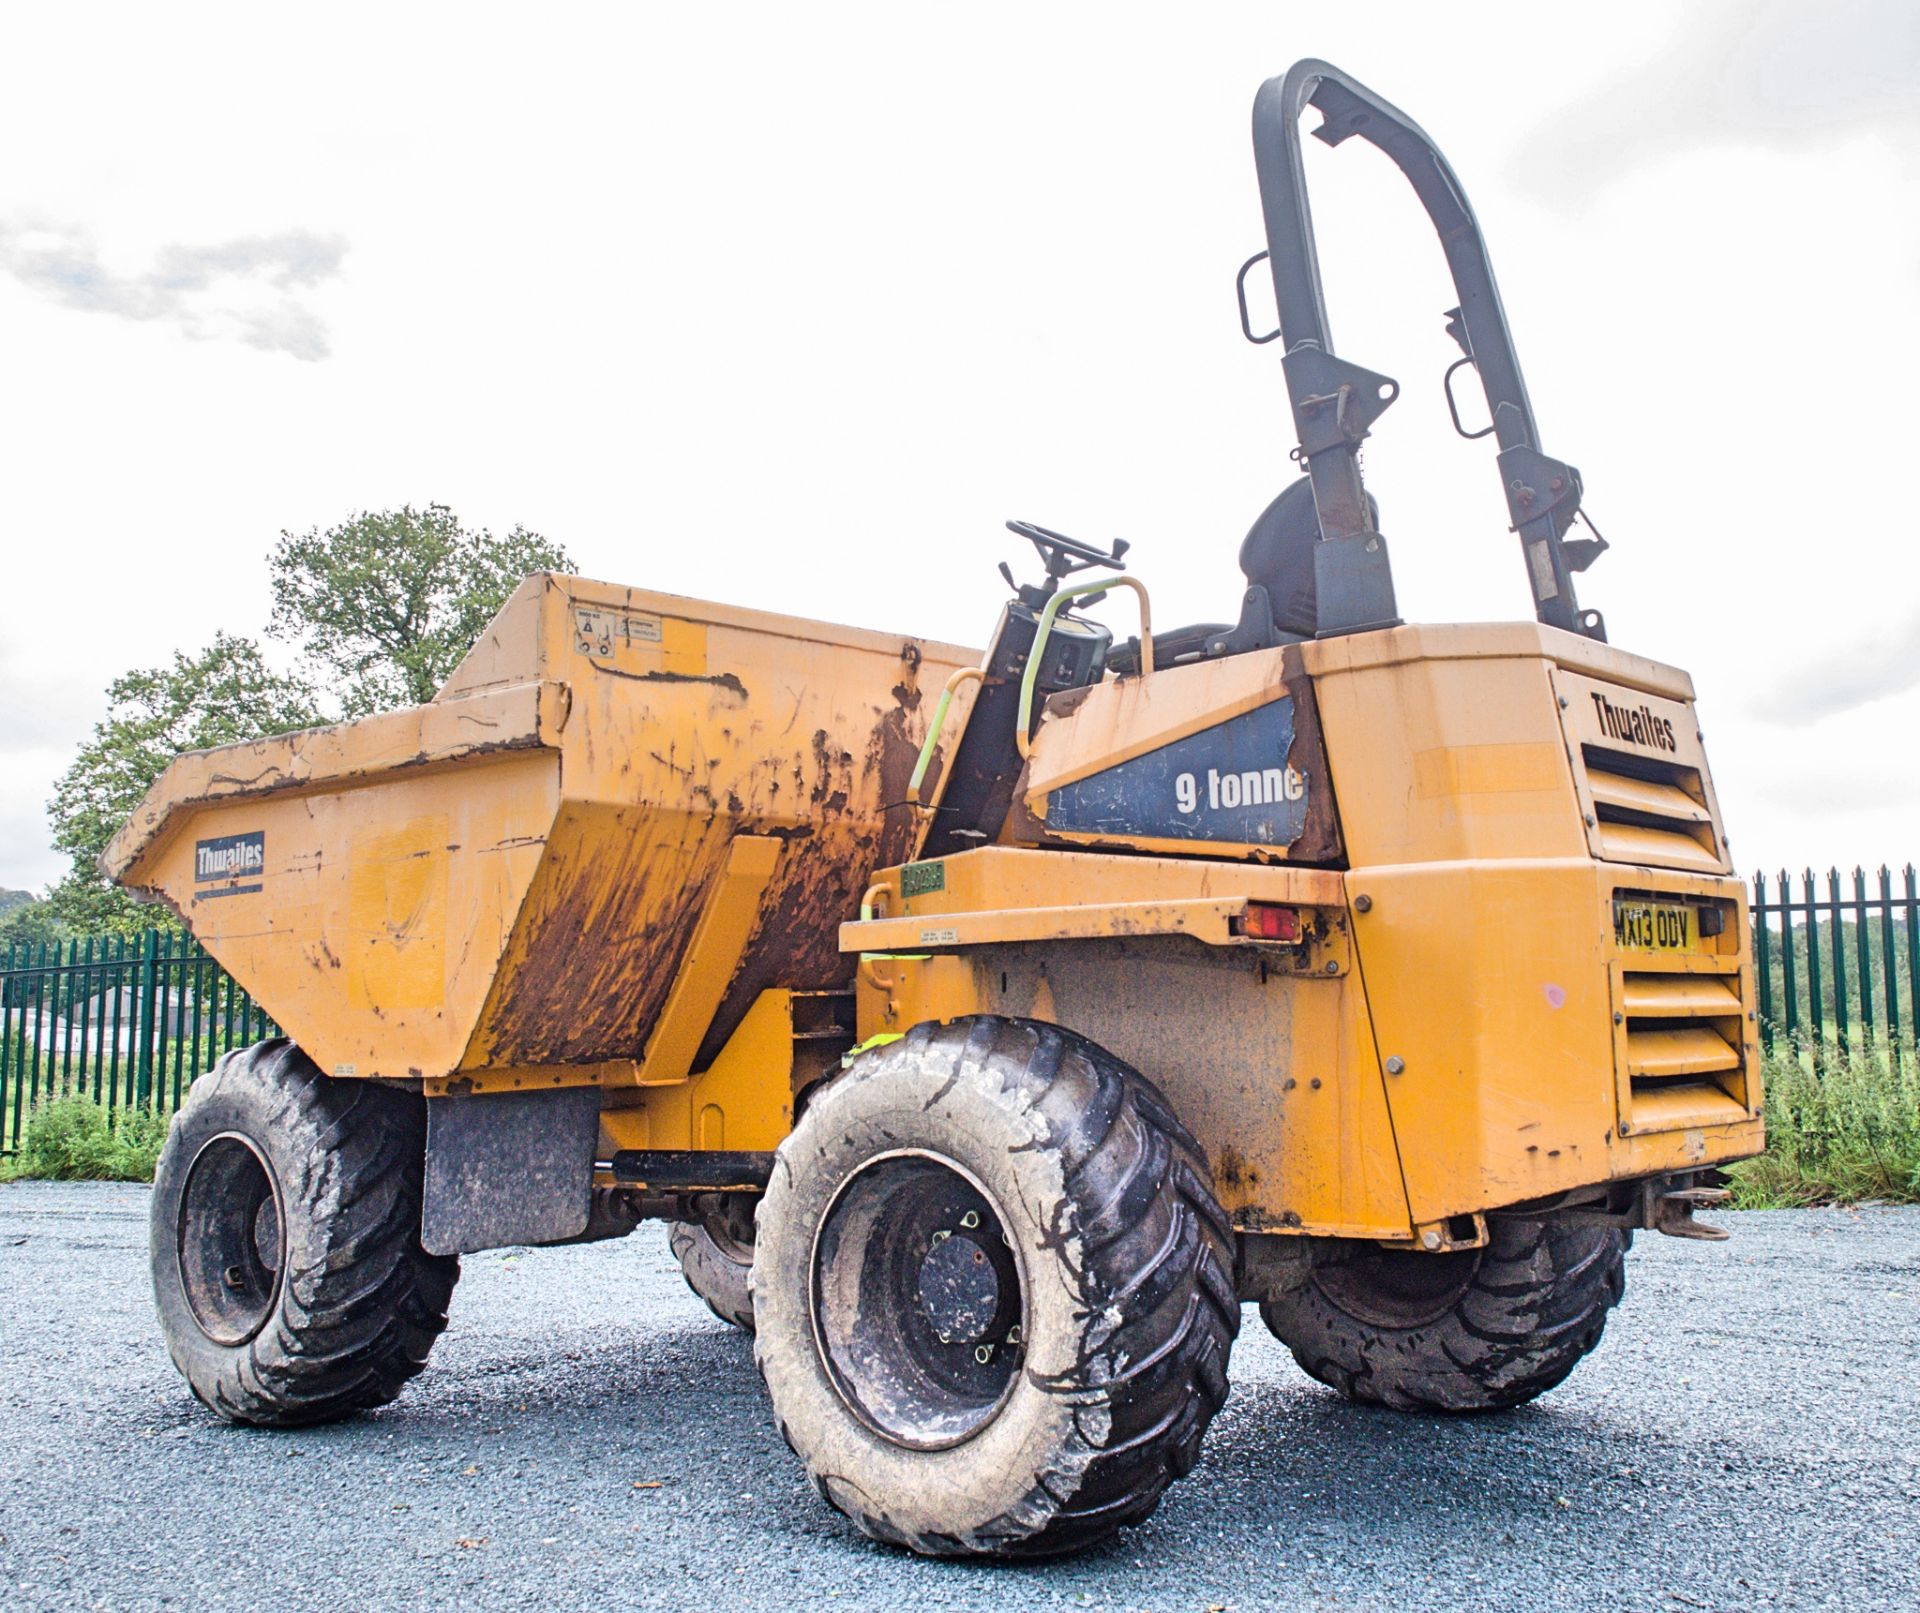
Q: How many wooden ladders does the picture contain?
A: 0